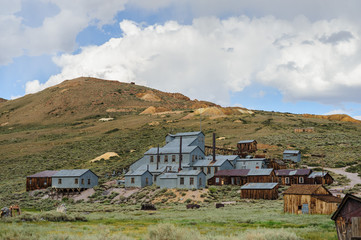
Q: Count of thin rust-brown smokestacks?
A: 3